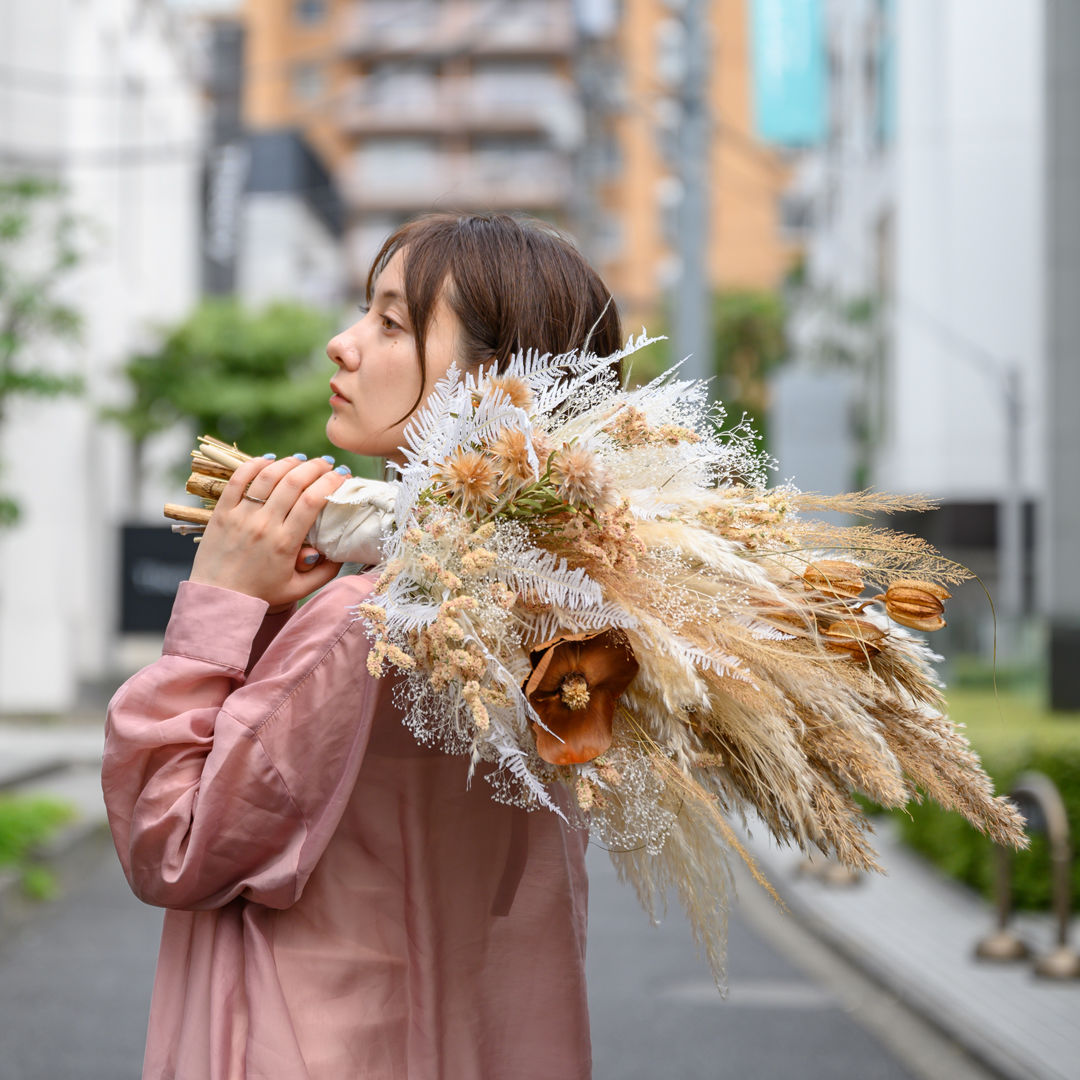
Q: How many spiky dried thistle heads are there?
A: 4